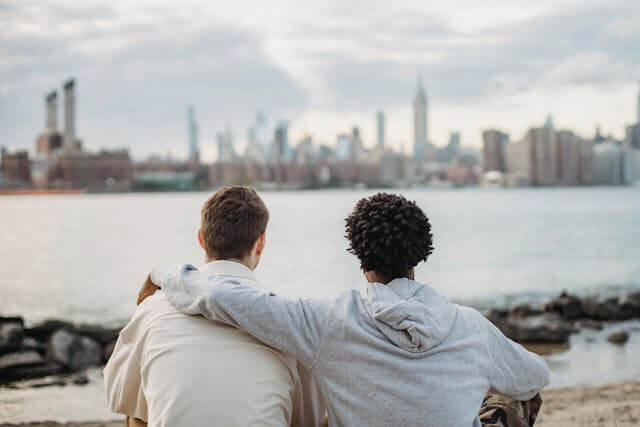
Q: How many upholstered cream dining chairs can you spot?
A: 0